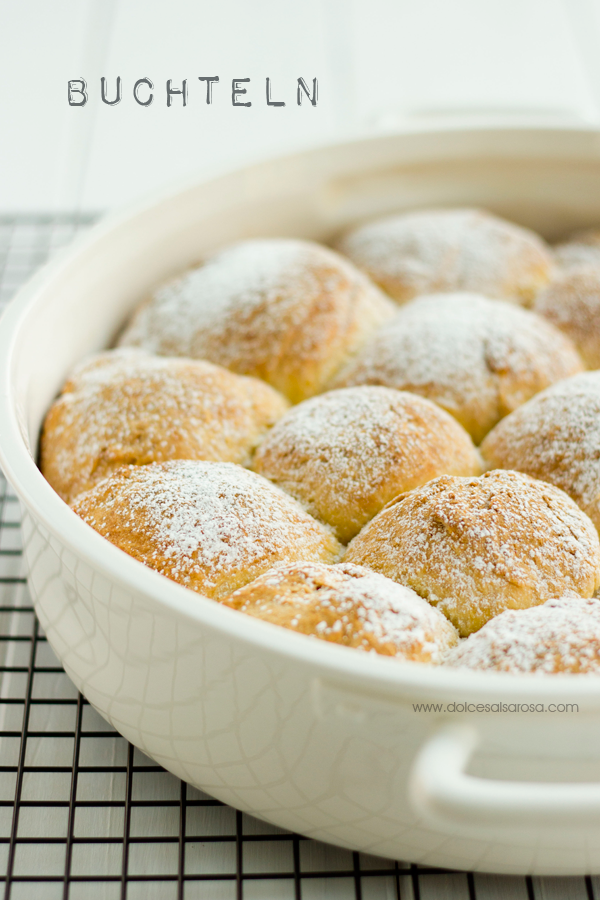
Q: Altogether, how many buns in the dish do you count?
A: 12